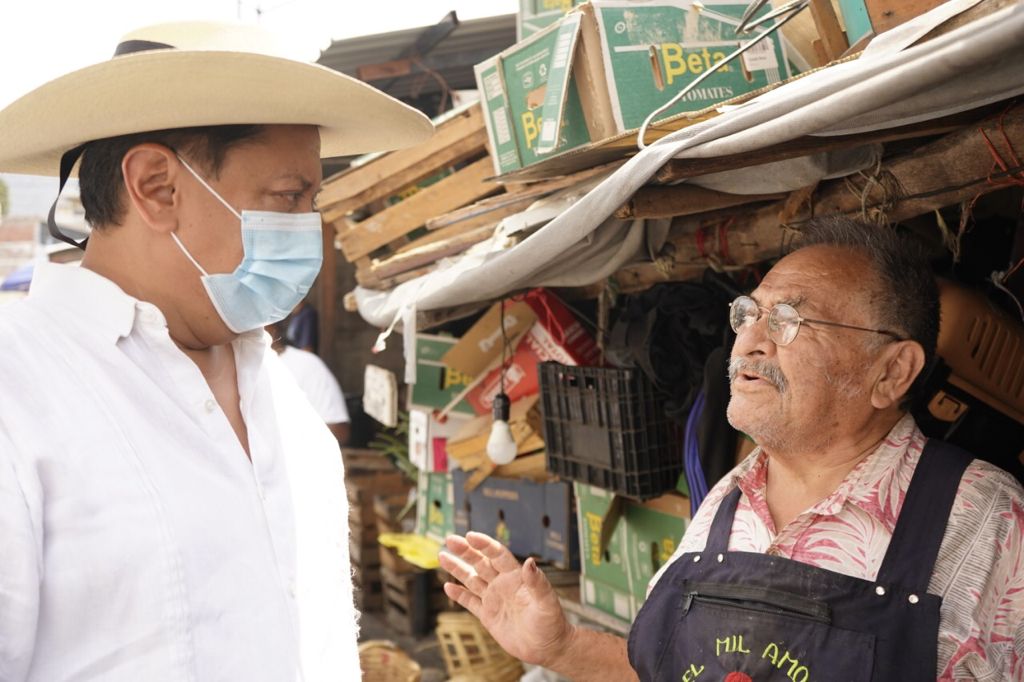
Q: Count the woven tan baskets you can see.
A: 2